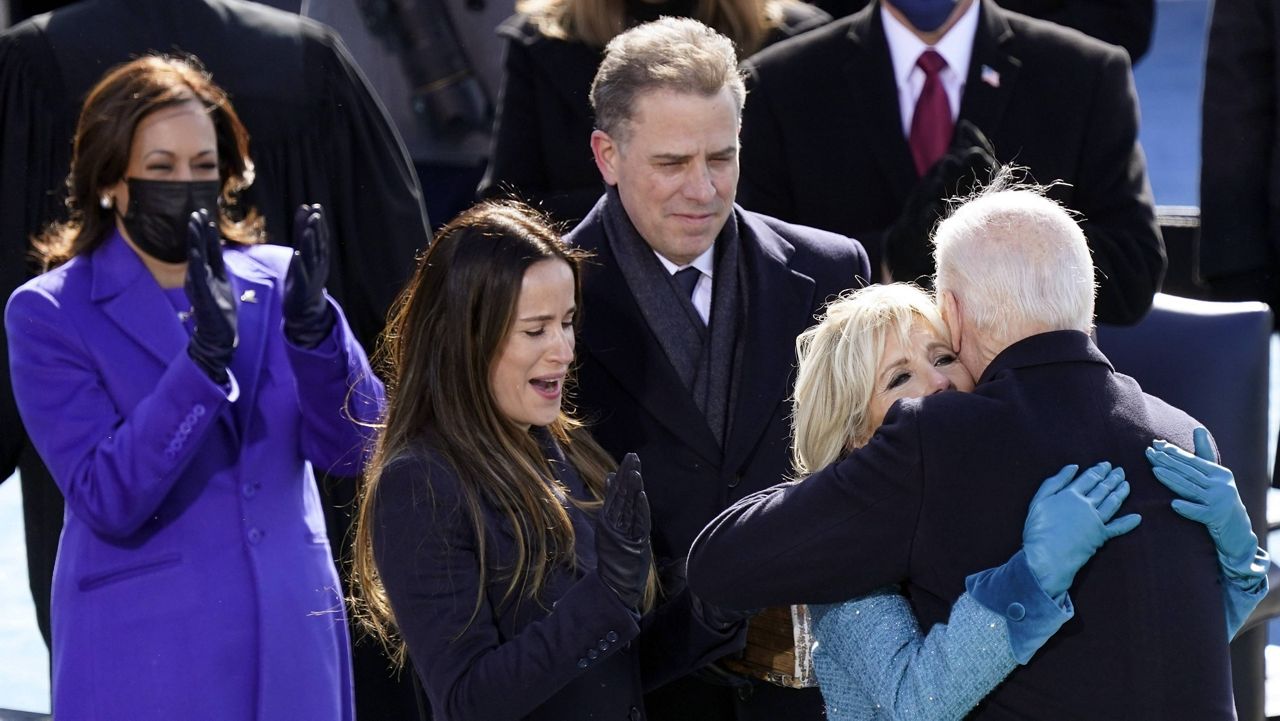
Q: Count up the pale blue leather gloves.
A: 2